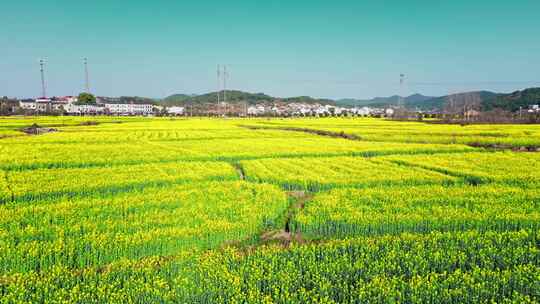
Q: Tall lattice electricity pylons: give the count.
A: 5